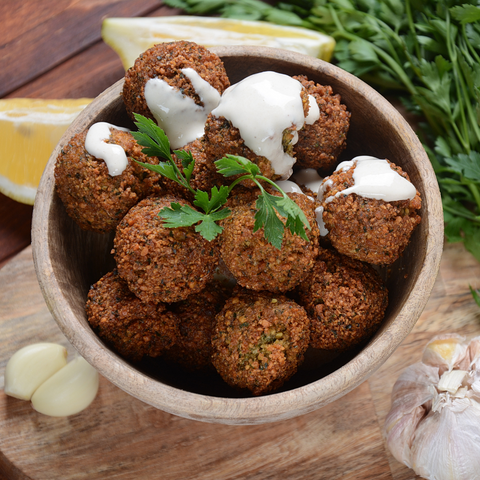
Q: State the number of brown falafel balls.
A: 12